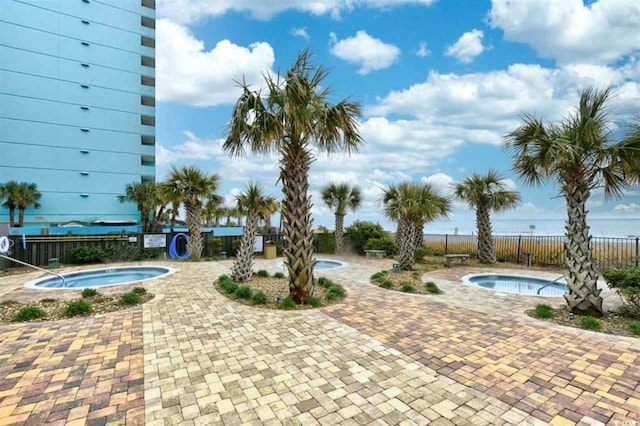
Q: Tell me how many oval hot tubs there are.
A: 3